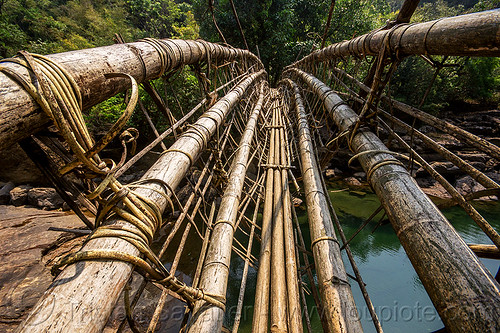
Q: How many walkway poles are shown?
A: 3